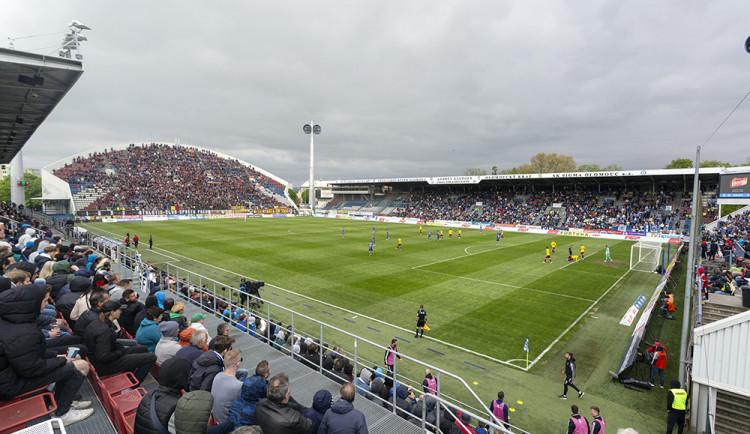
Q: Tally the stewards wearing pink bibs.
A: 5